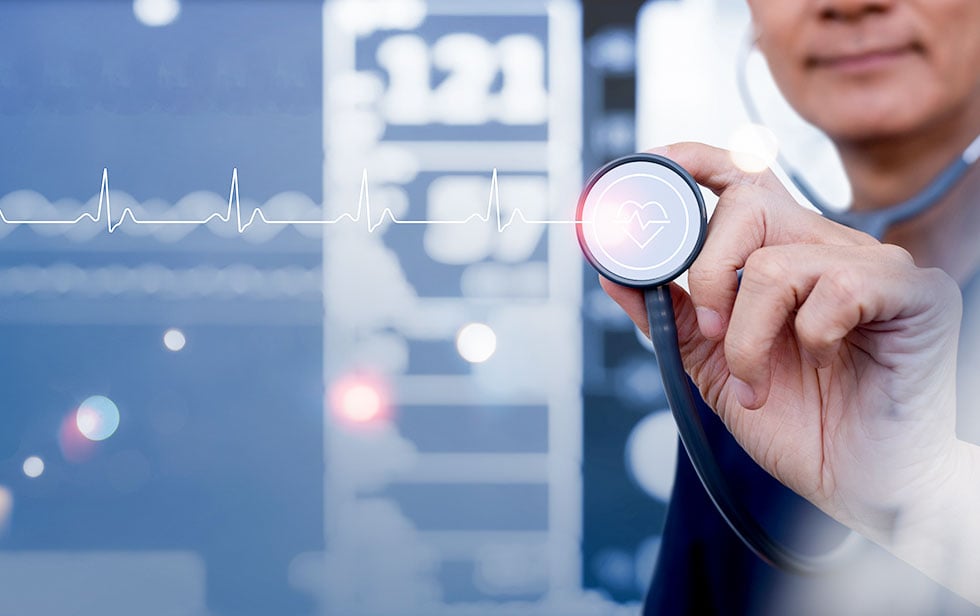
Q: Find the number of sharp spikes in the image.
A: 4